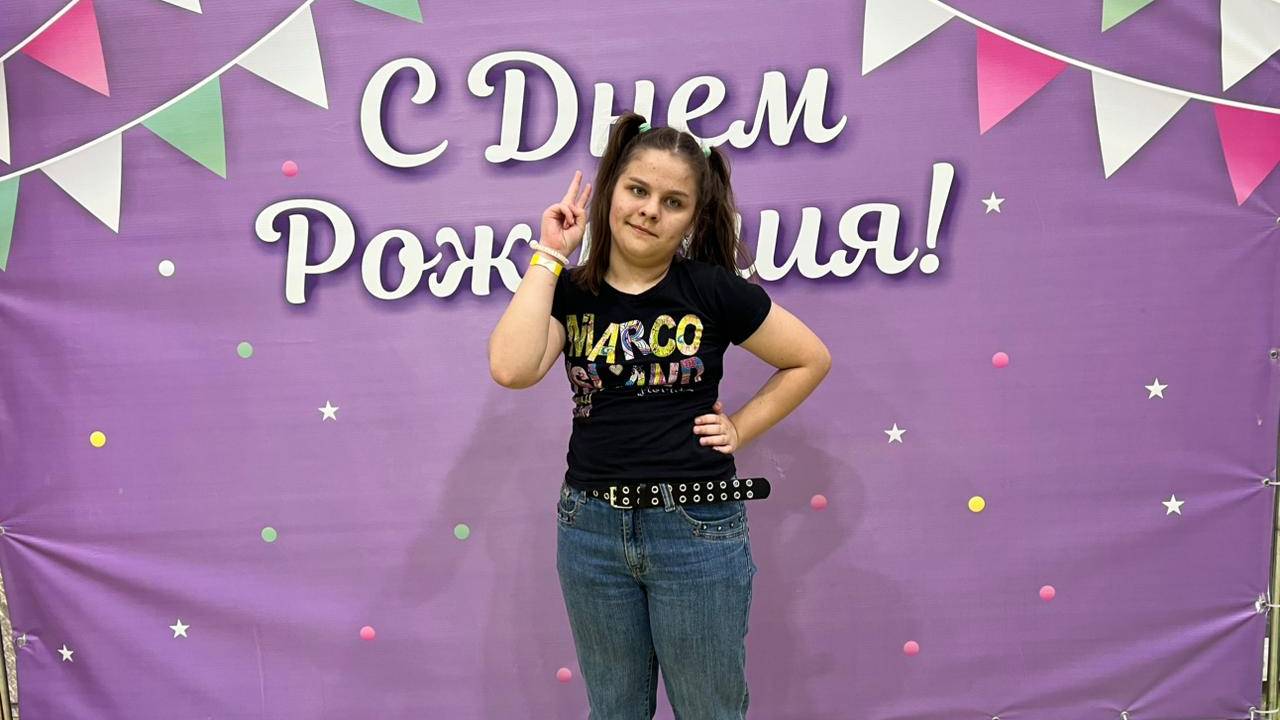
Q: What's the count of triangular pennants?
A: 14